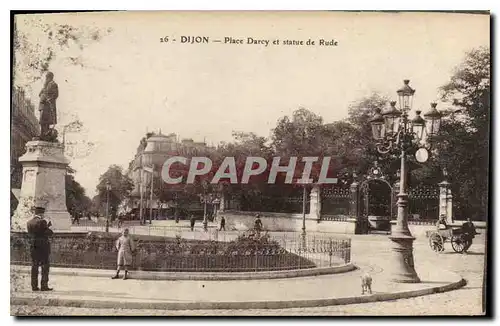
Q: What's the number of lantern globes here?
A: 5